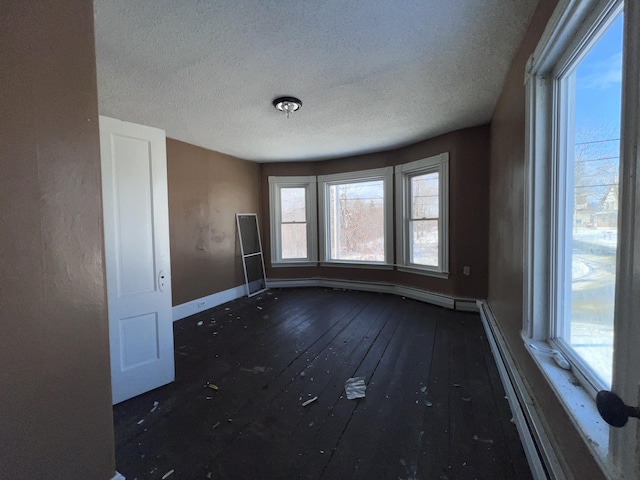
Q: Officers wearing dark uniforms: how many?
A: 0